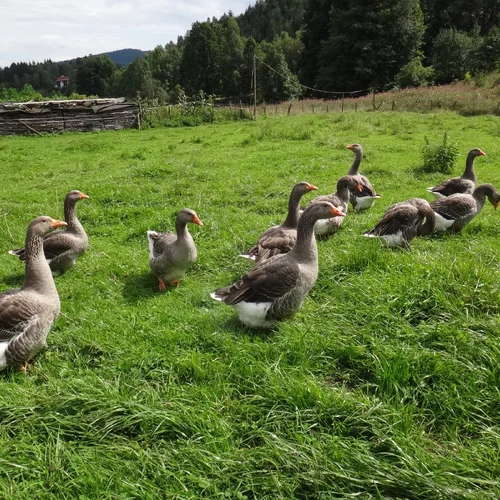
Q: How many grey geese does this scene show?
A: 10